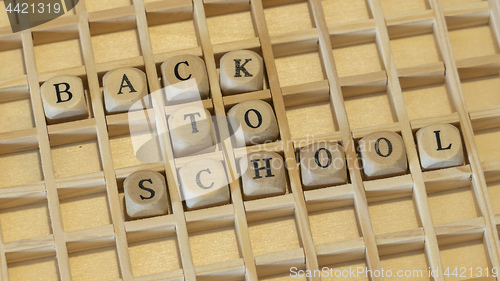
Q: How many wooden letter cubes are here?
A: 12